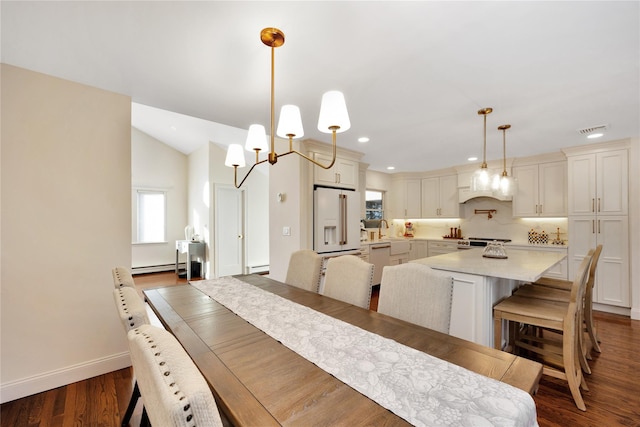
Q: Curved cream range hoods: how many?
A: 1